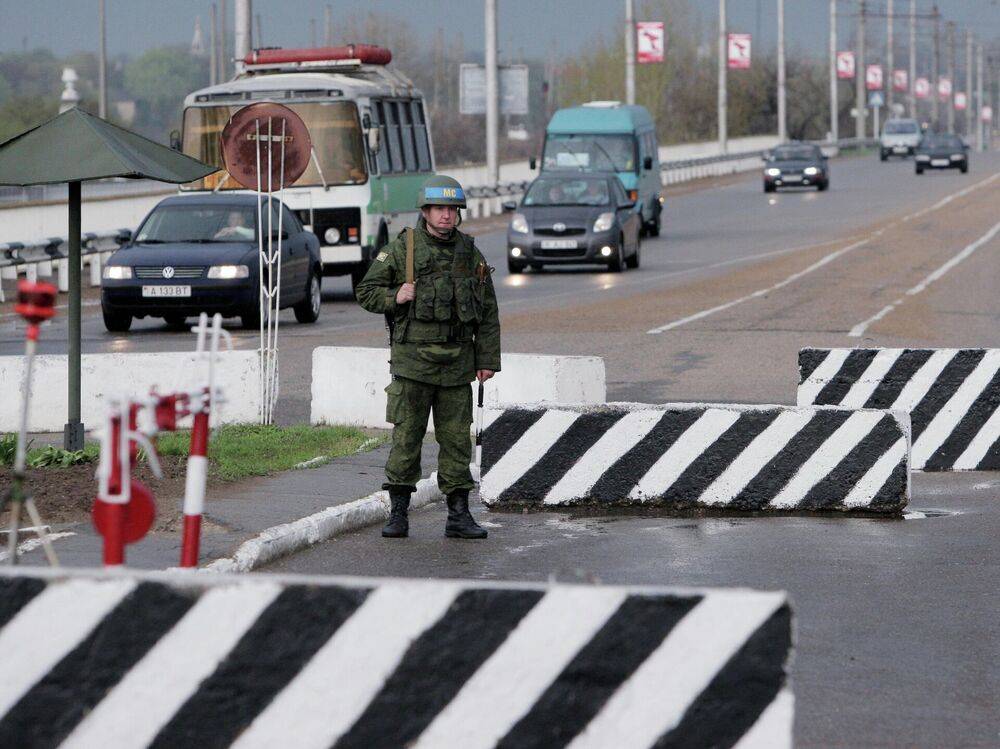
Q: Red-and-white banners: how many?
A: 9